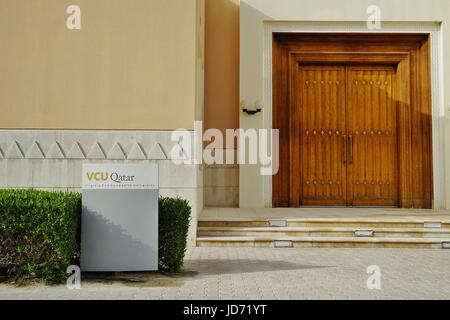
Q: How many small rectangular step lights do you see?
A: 5